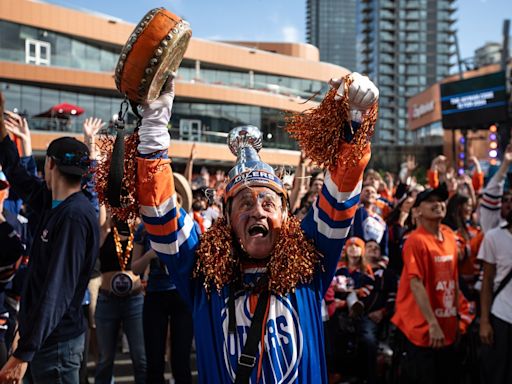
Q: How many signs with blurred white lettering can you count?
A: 2